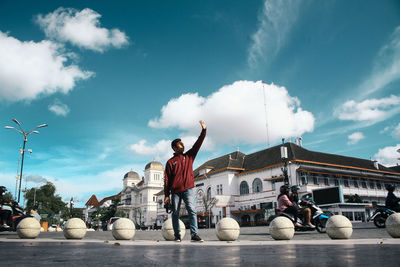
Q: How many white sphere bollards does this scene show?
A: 8